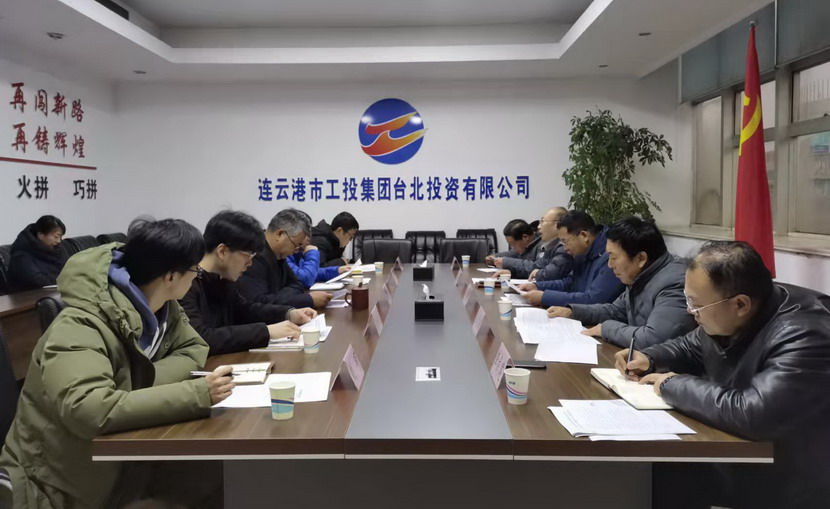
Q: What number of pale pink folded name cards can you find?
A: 10